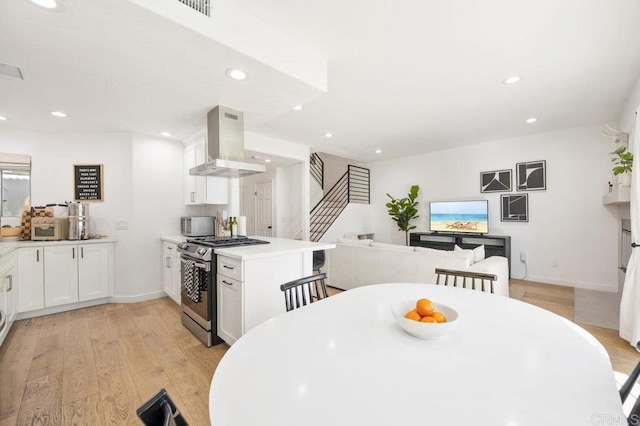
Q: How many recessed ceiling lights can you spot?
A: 11